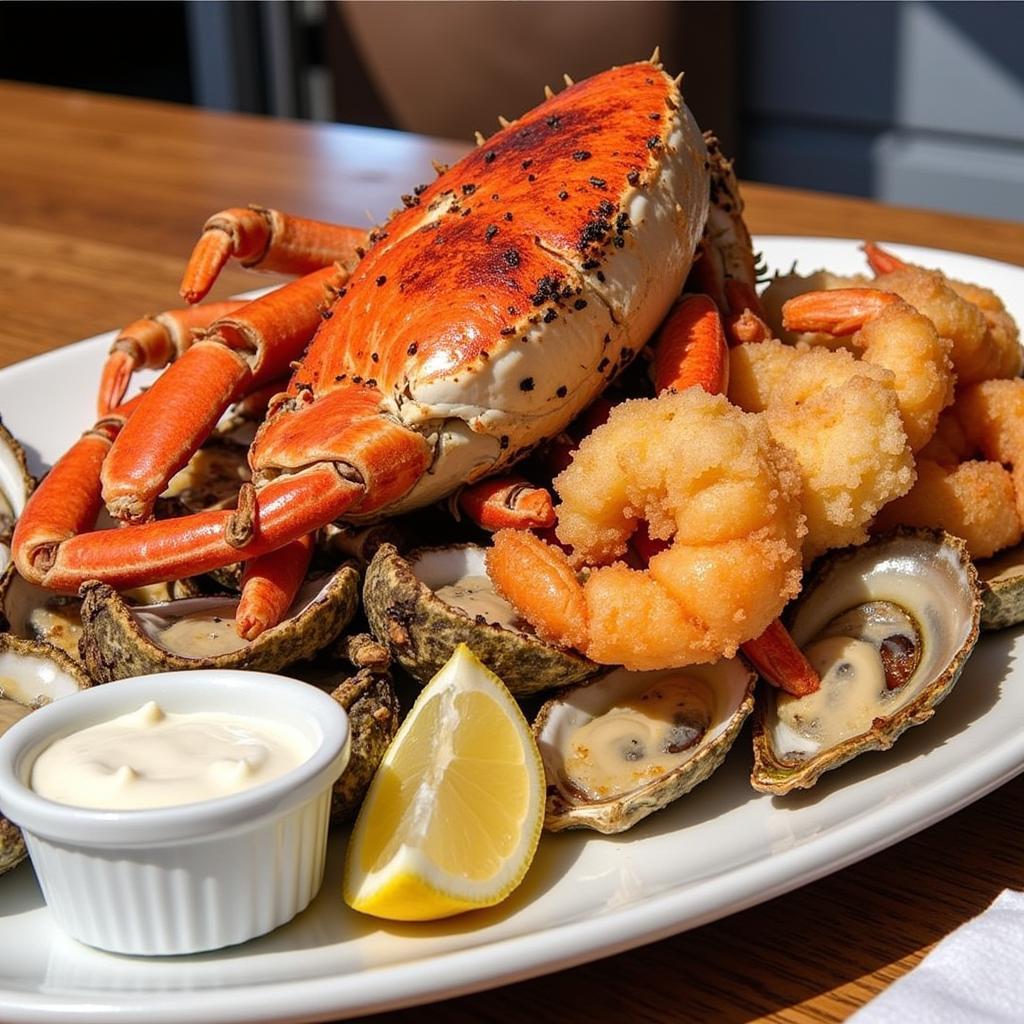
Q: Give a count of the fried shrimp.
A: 5